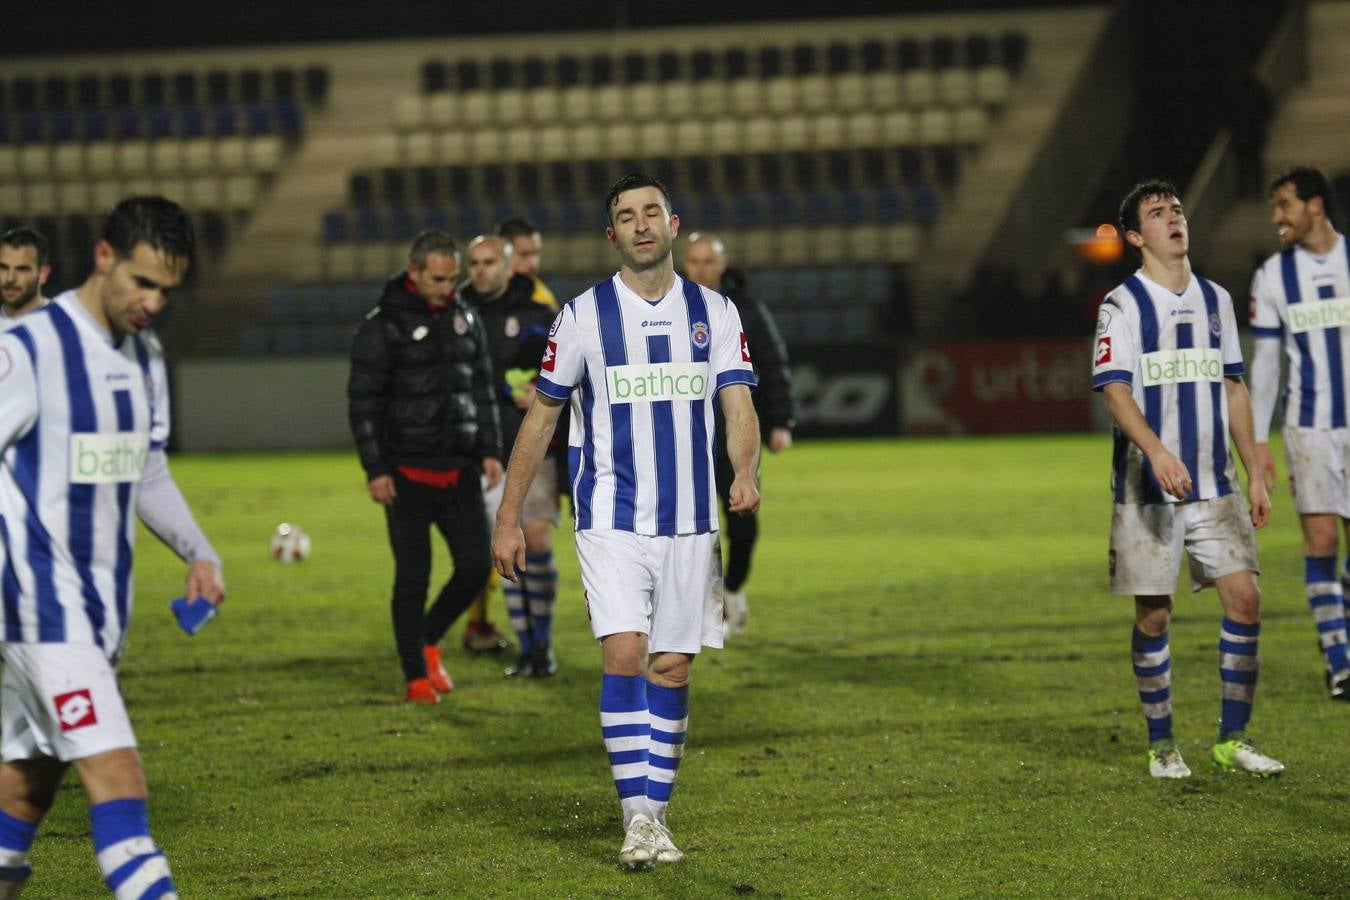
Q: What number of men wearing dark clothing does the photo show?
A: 3